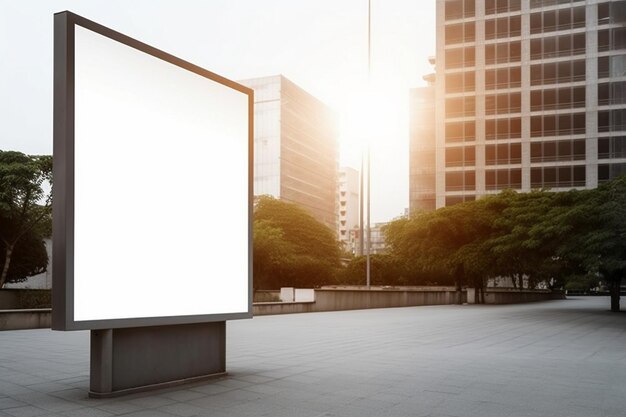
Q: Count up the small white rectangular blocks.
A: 2